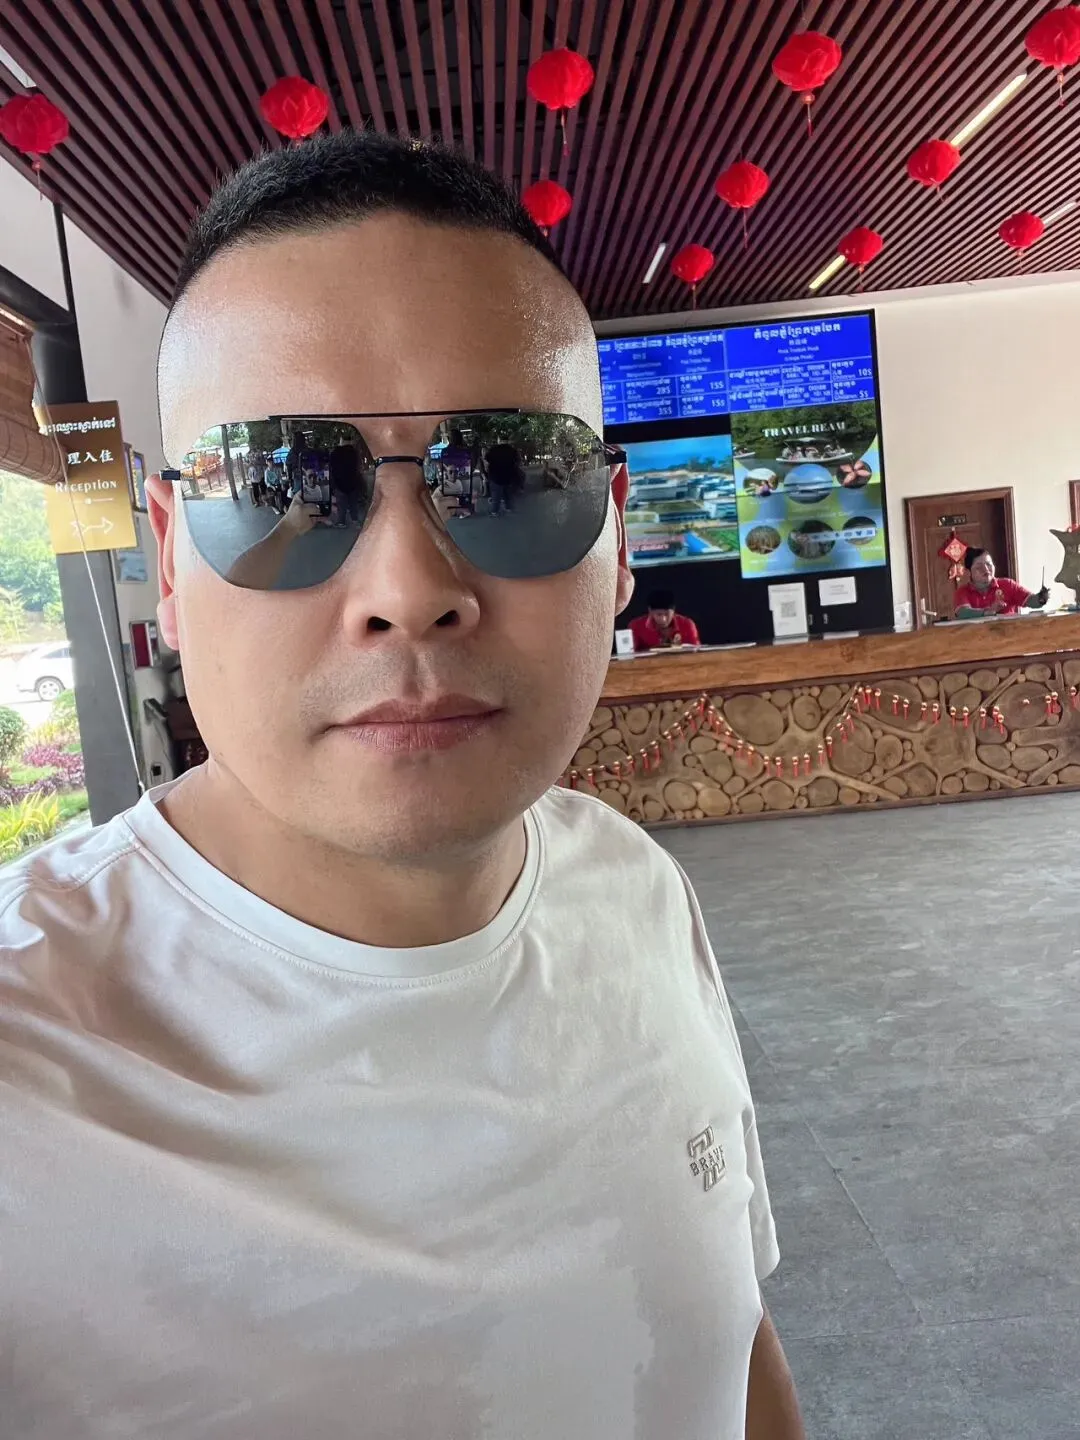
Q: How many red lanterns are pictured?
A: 11